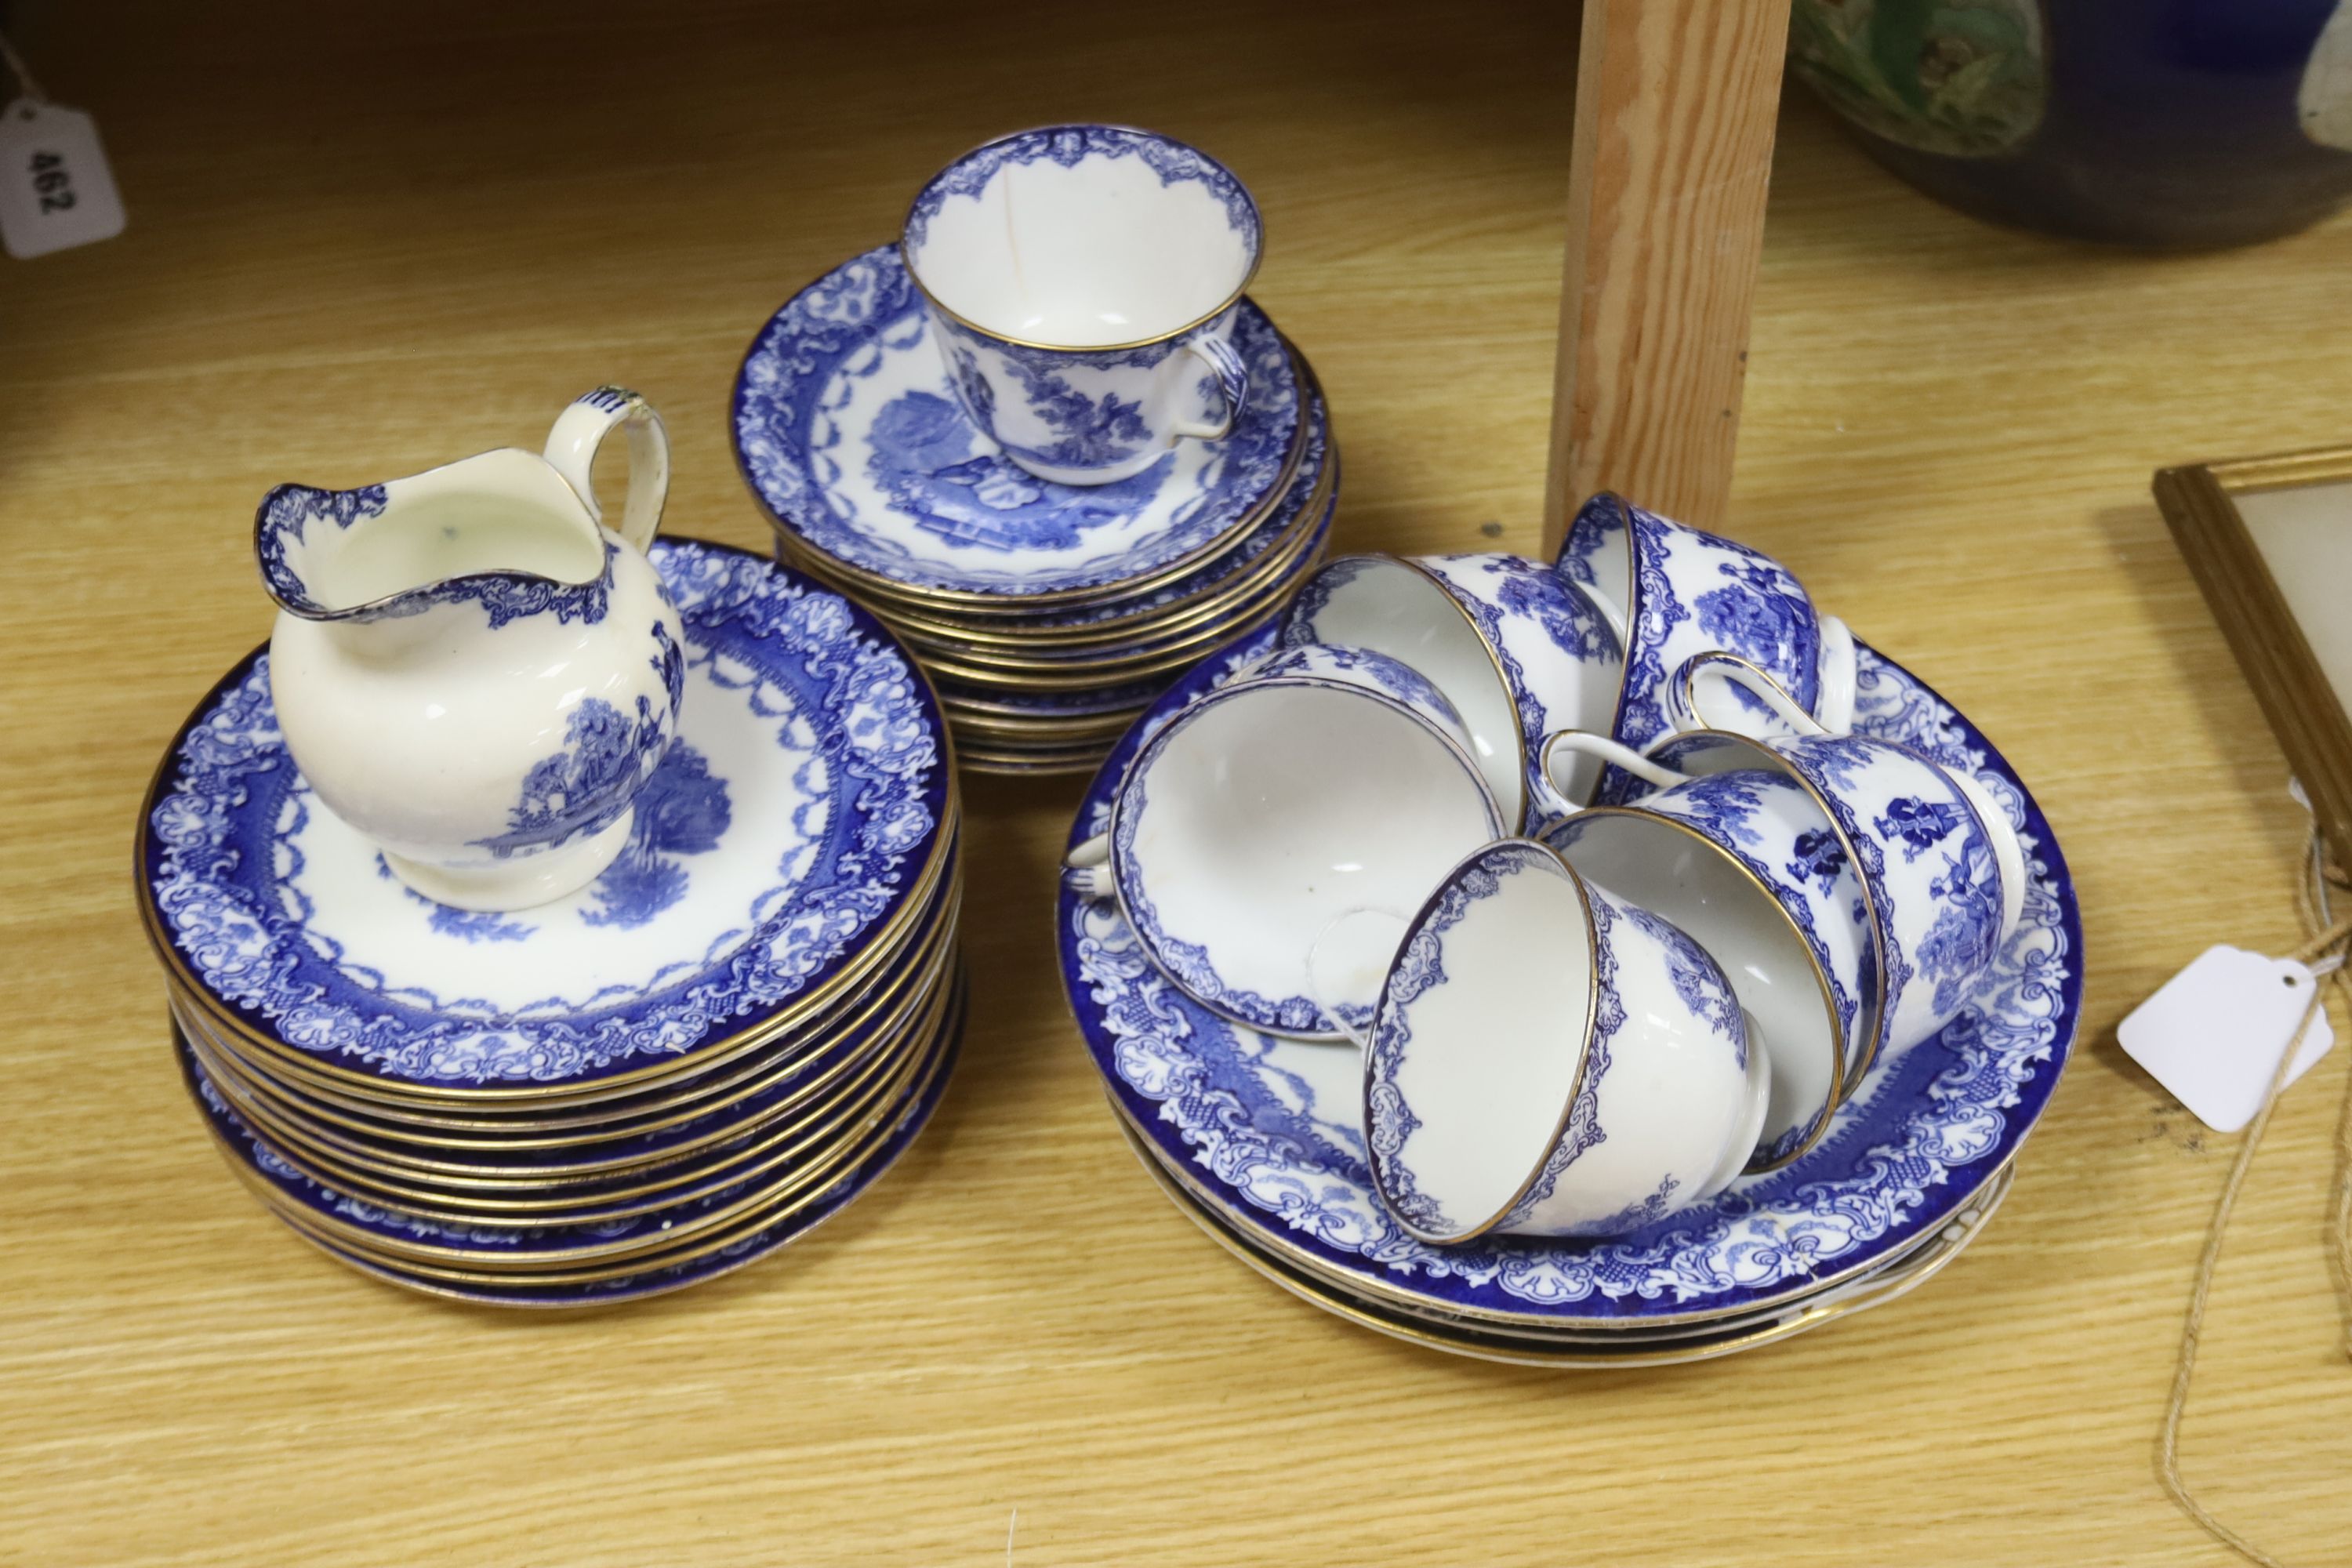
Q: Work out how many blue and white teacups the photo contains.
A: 7